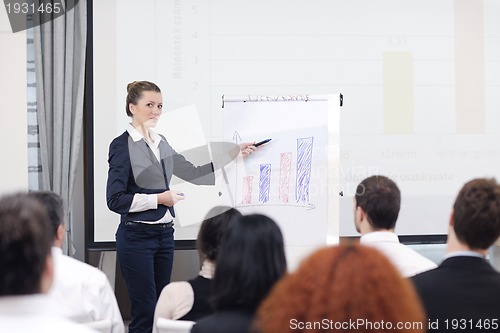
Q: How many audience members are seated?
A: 7